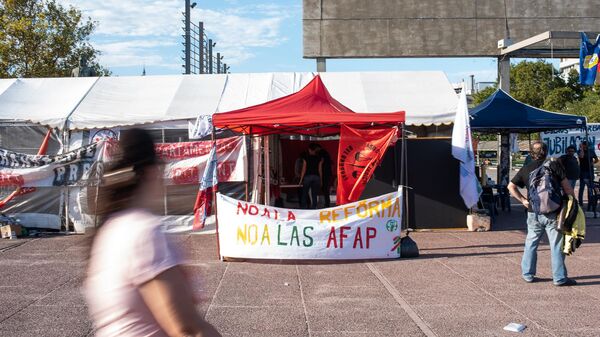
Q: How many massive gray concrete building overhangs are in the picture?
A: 1